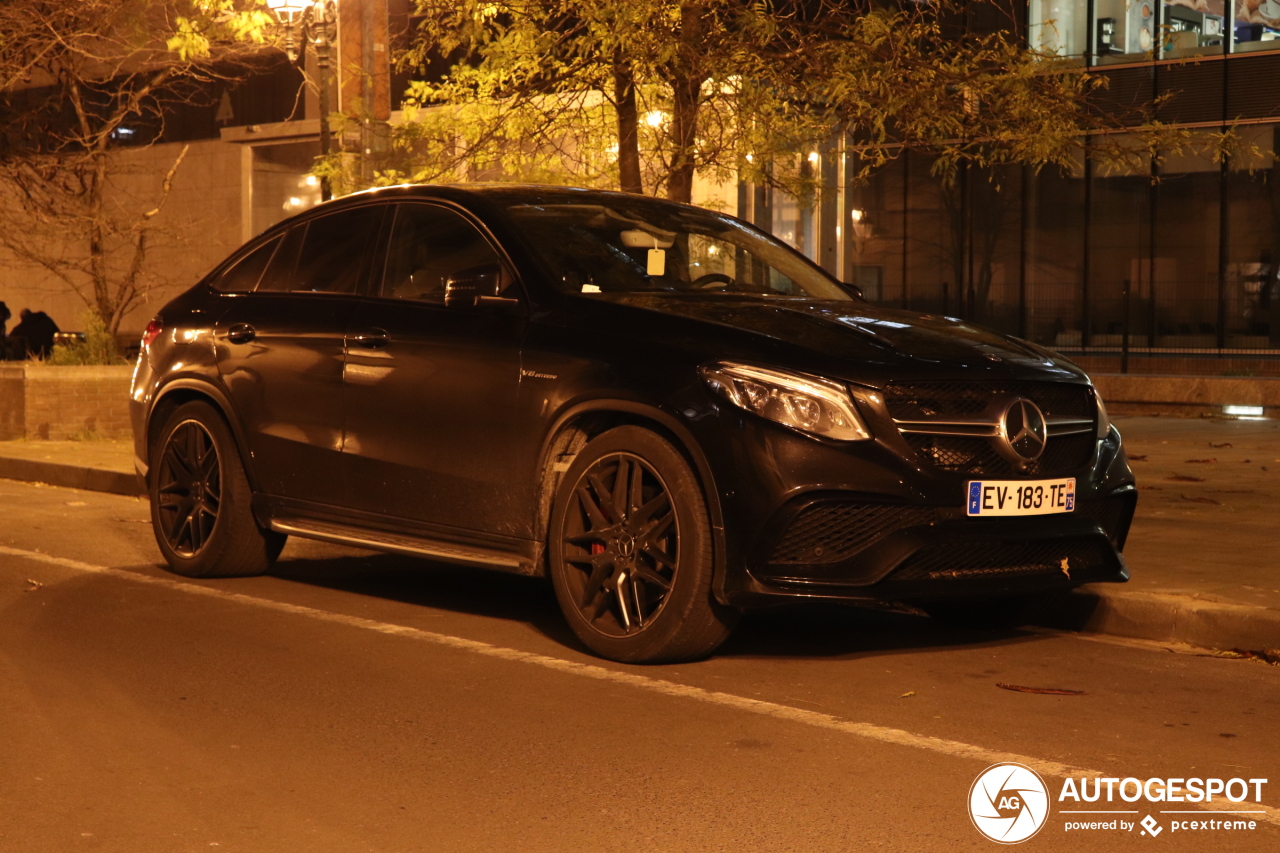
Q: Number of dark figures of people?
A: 2